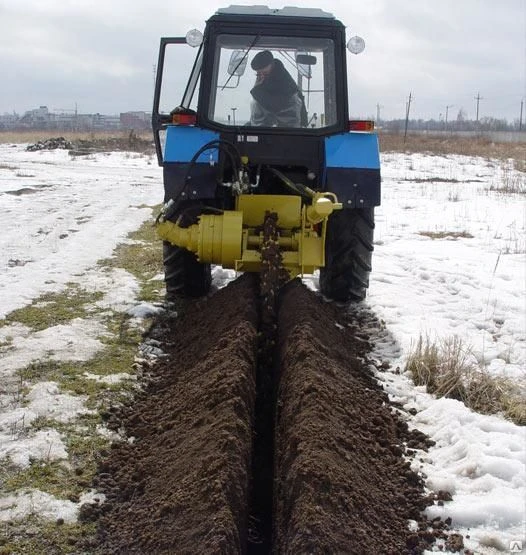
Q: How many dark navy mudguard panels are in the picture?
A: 2